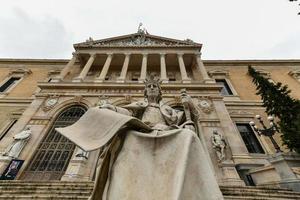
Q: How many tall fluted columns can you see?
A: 8